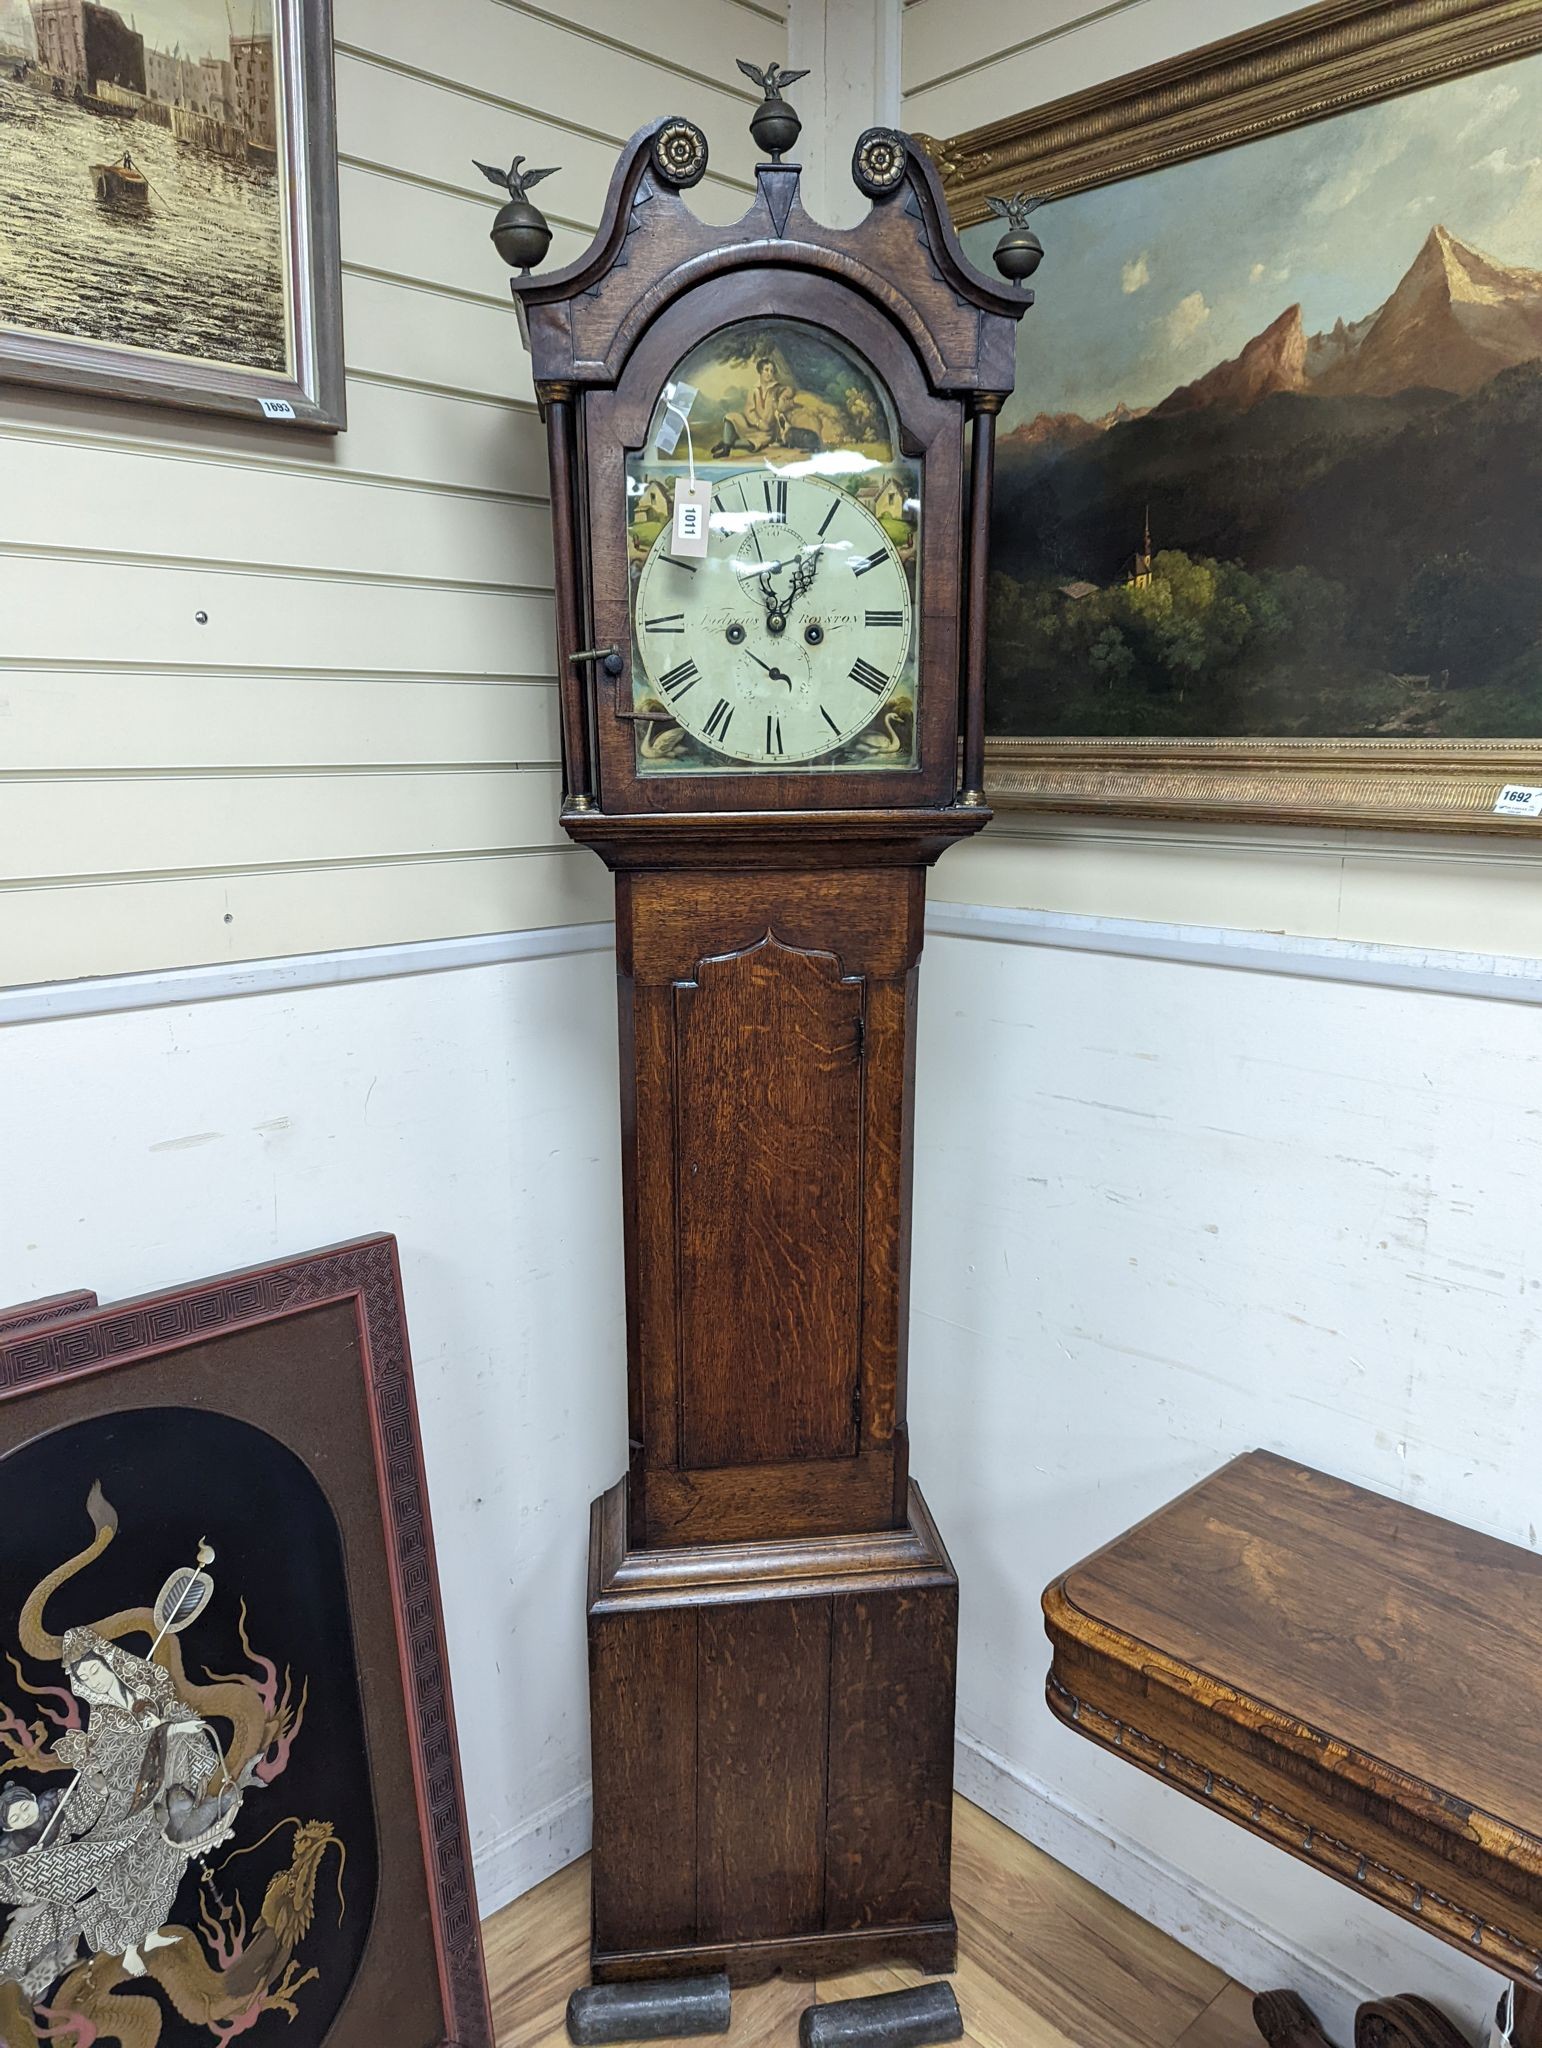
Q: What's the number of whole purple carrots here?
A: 0